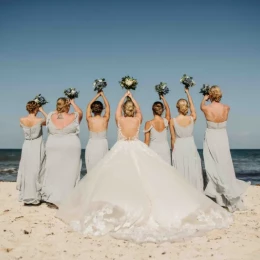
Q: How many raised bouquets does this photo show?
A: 7